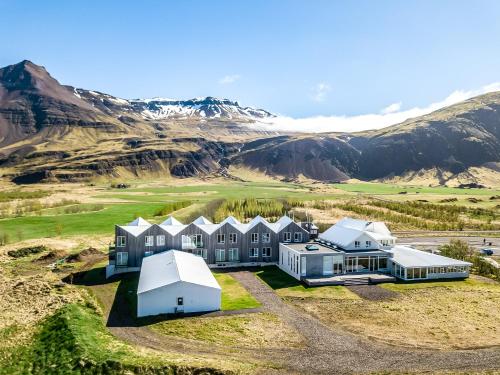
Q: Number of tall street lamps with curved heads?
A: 0